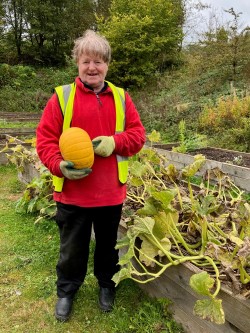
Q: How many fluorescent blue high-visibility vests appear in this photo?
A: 0